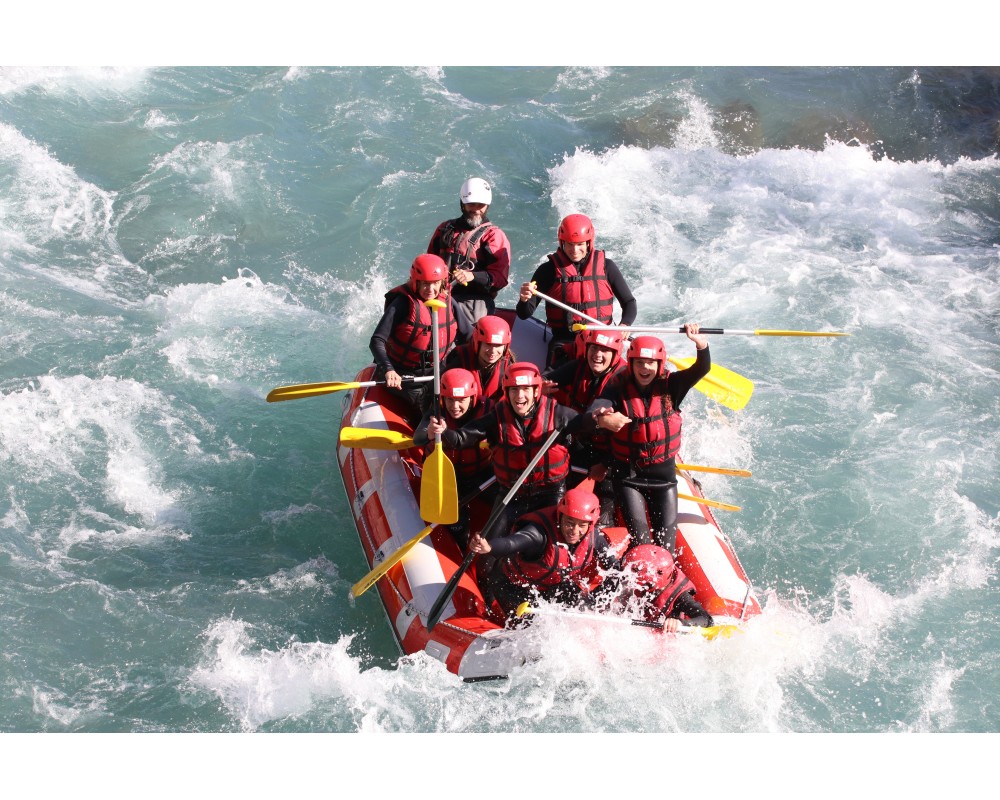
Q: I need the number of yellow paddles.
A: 9